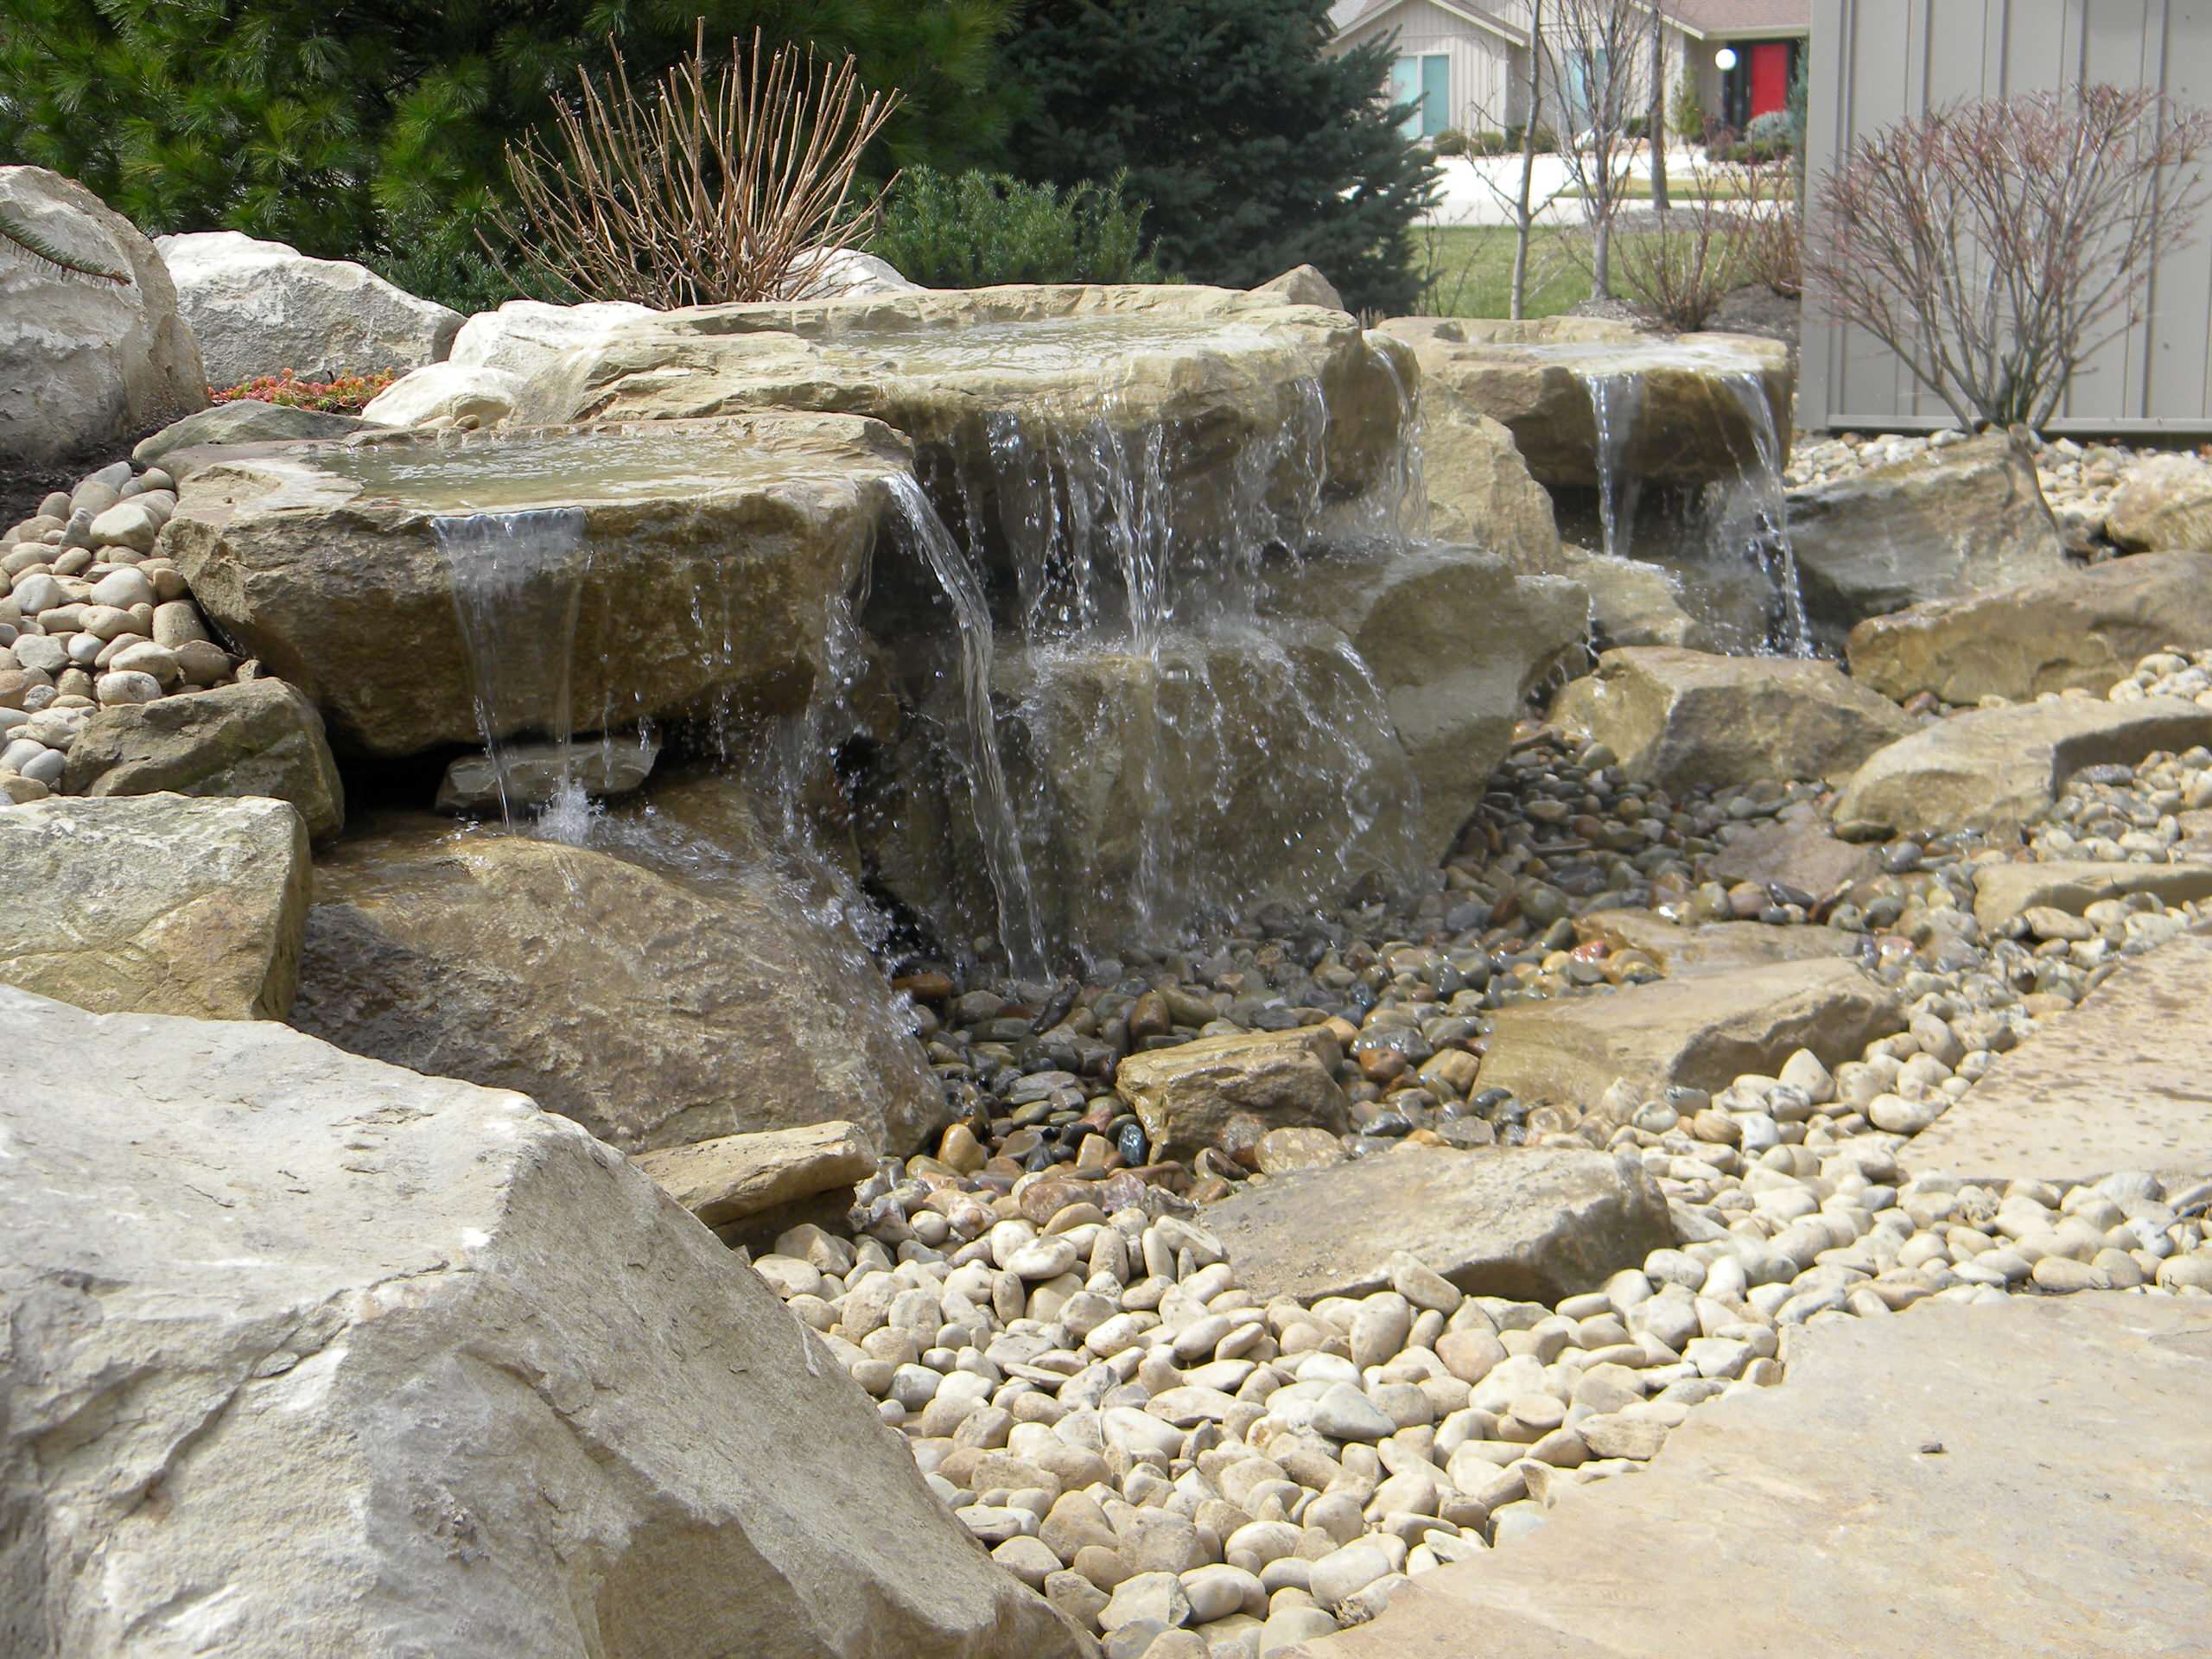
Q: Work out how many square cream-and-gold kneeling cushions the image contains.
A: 0